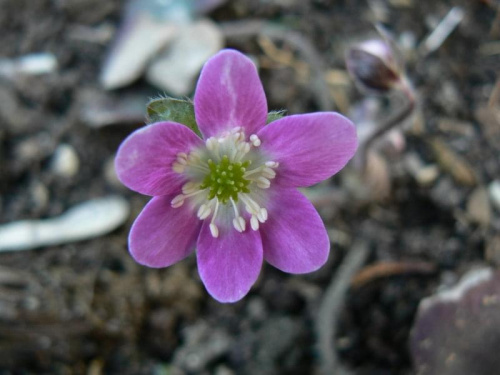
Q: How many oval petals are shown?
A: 6